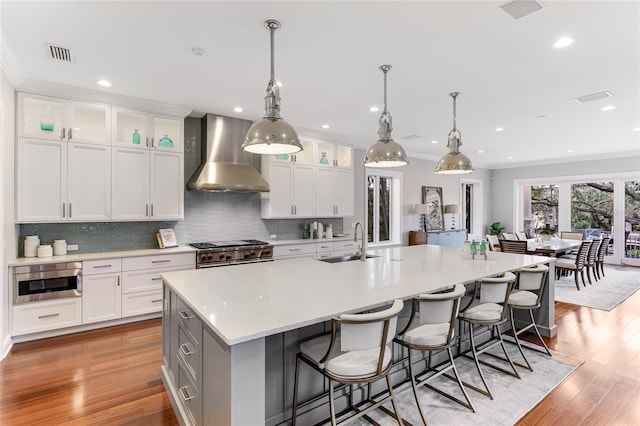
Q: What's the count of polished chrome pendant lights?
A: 3